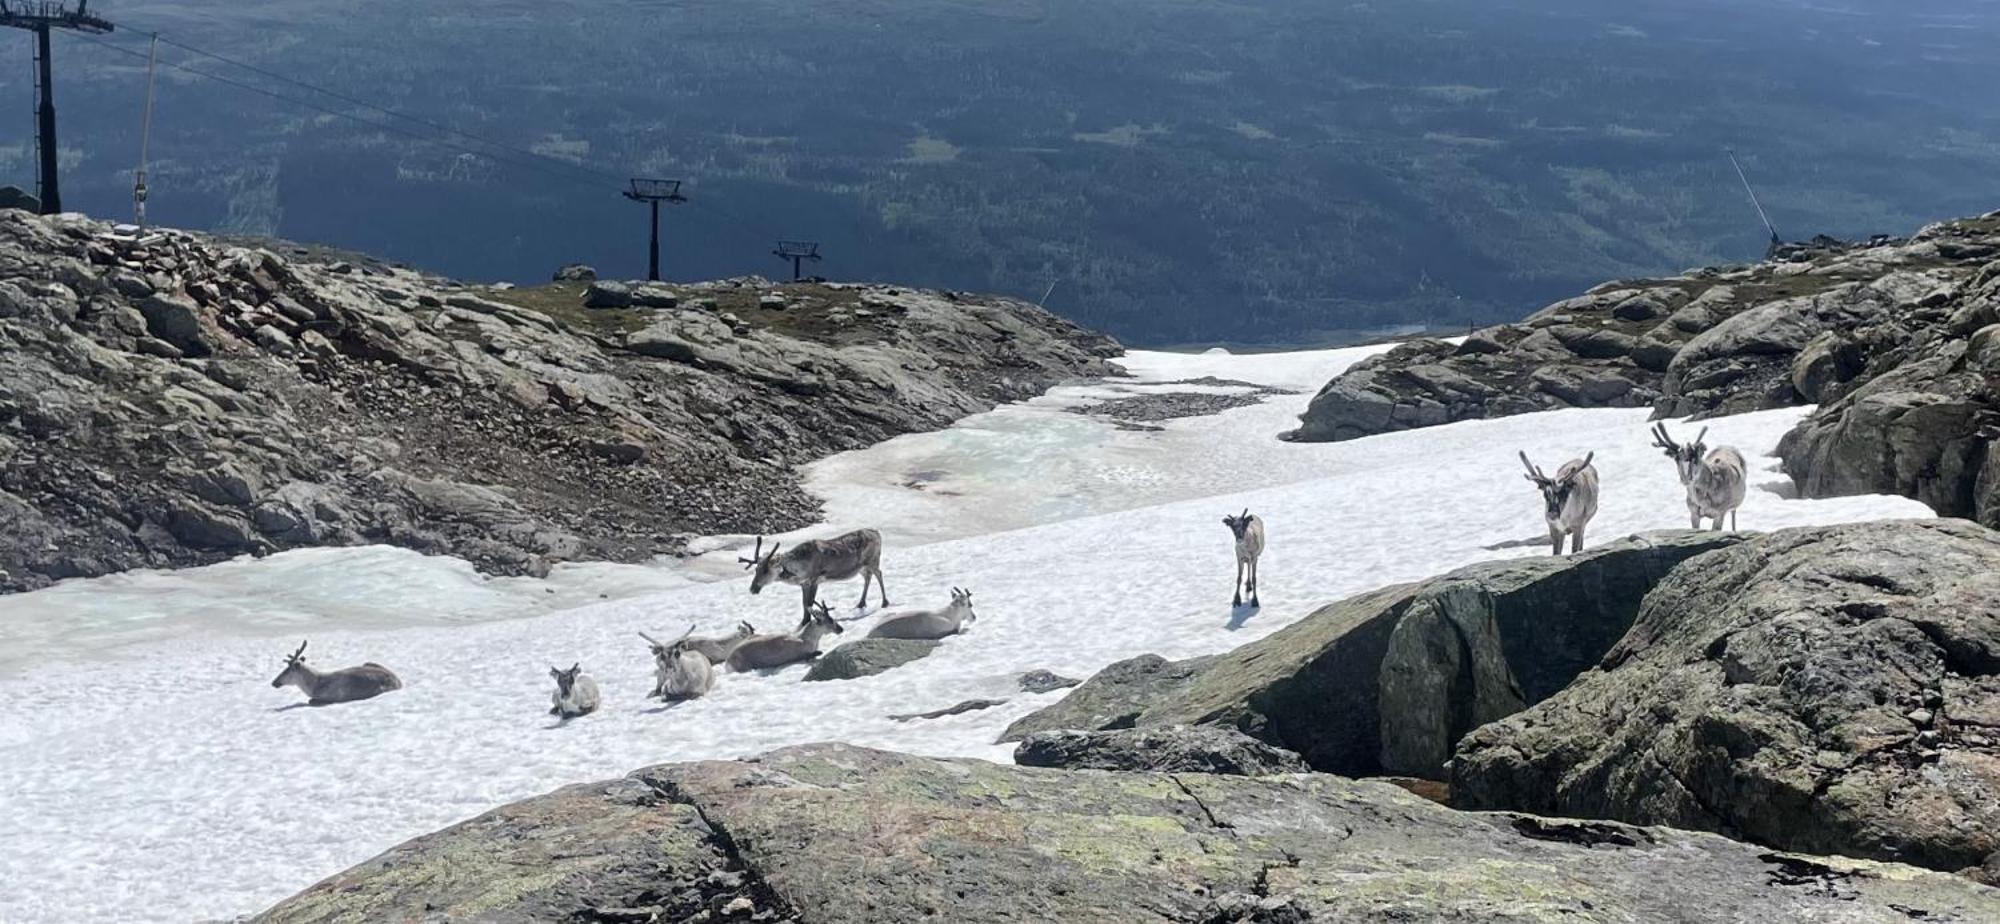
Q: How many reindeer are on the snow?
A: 10